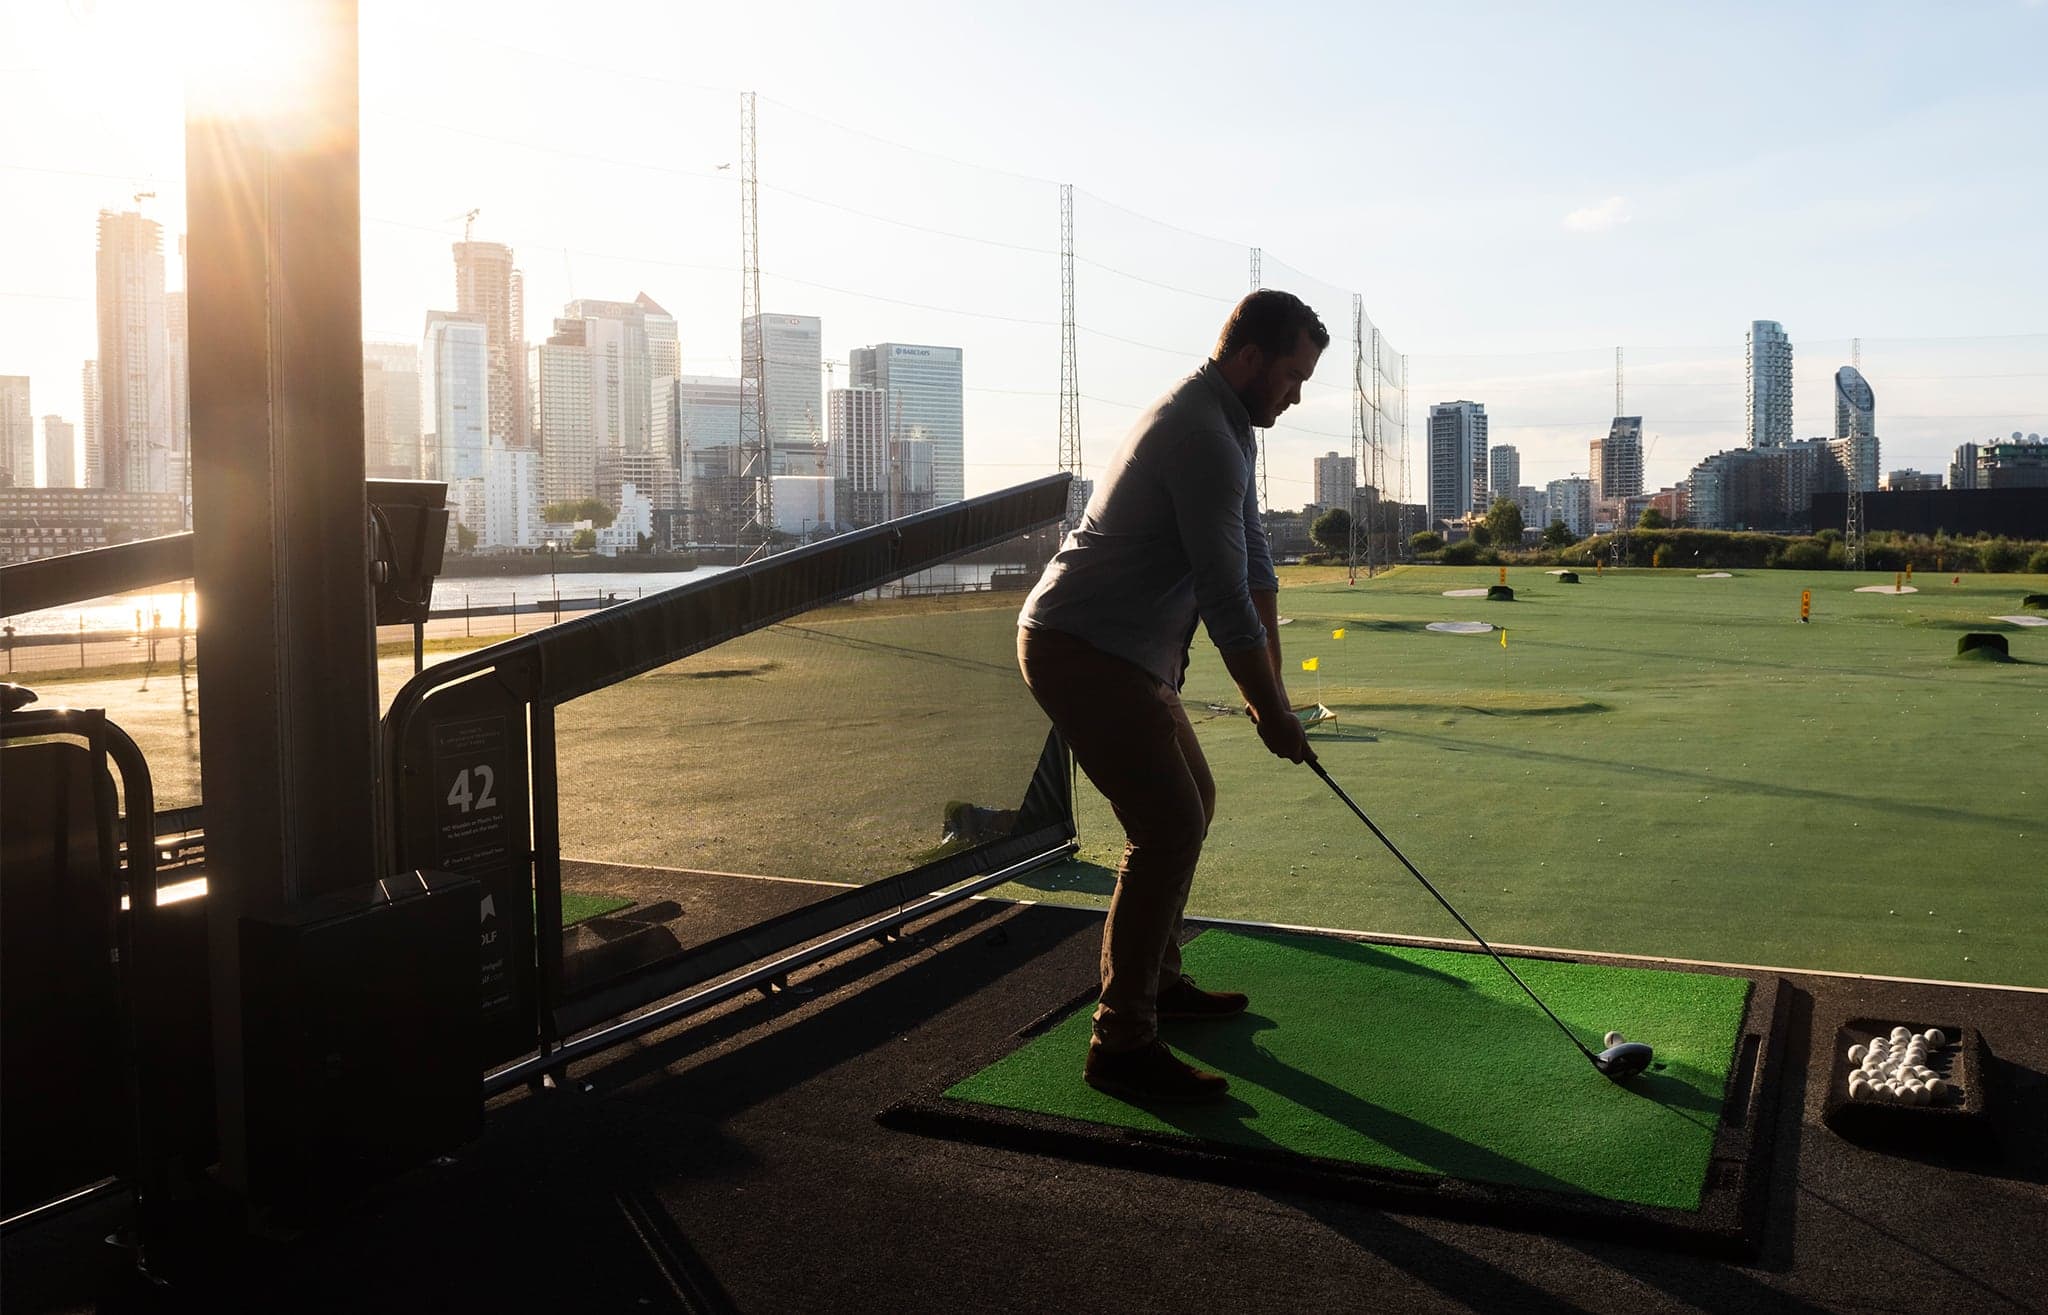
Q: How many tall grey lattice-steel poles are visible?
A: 8